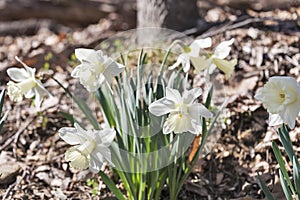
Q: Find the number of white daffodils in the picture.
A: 7